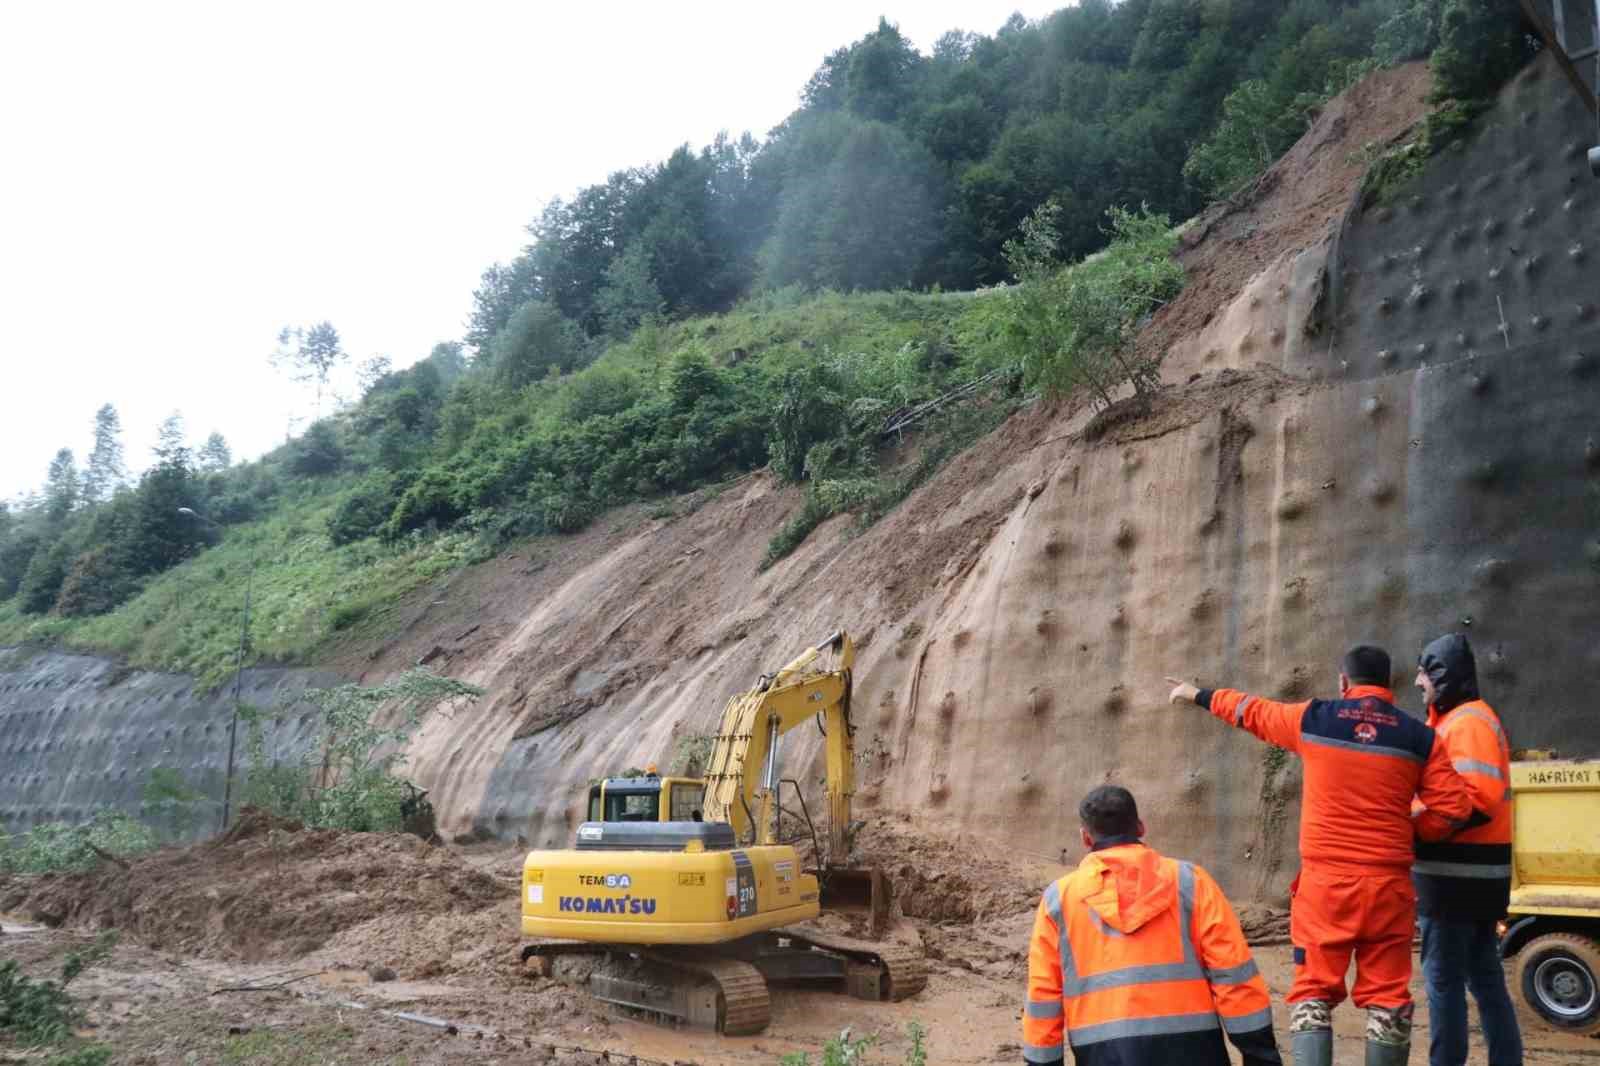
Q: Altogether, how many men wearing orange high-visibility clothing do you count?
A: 3